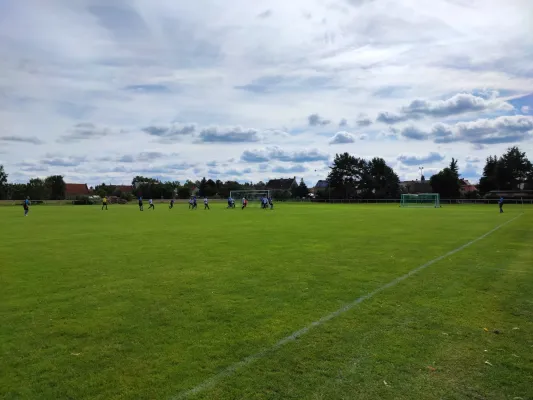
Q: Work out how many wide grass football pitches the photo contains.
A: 1